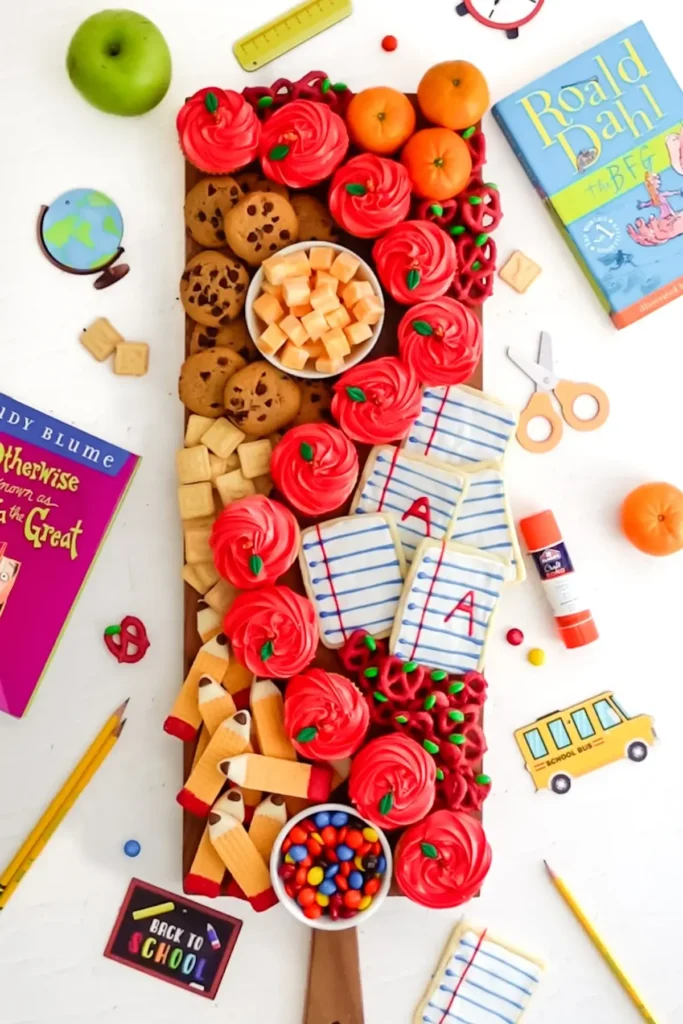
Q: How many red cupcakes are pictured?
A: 12